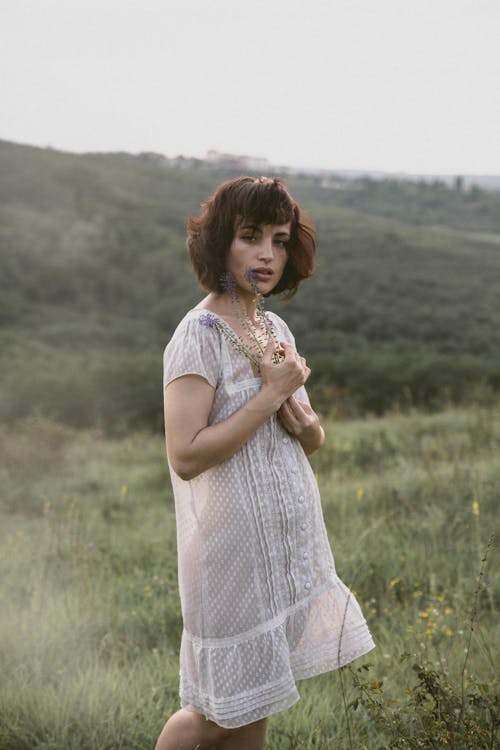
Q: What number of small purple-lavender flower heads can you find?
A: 3